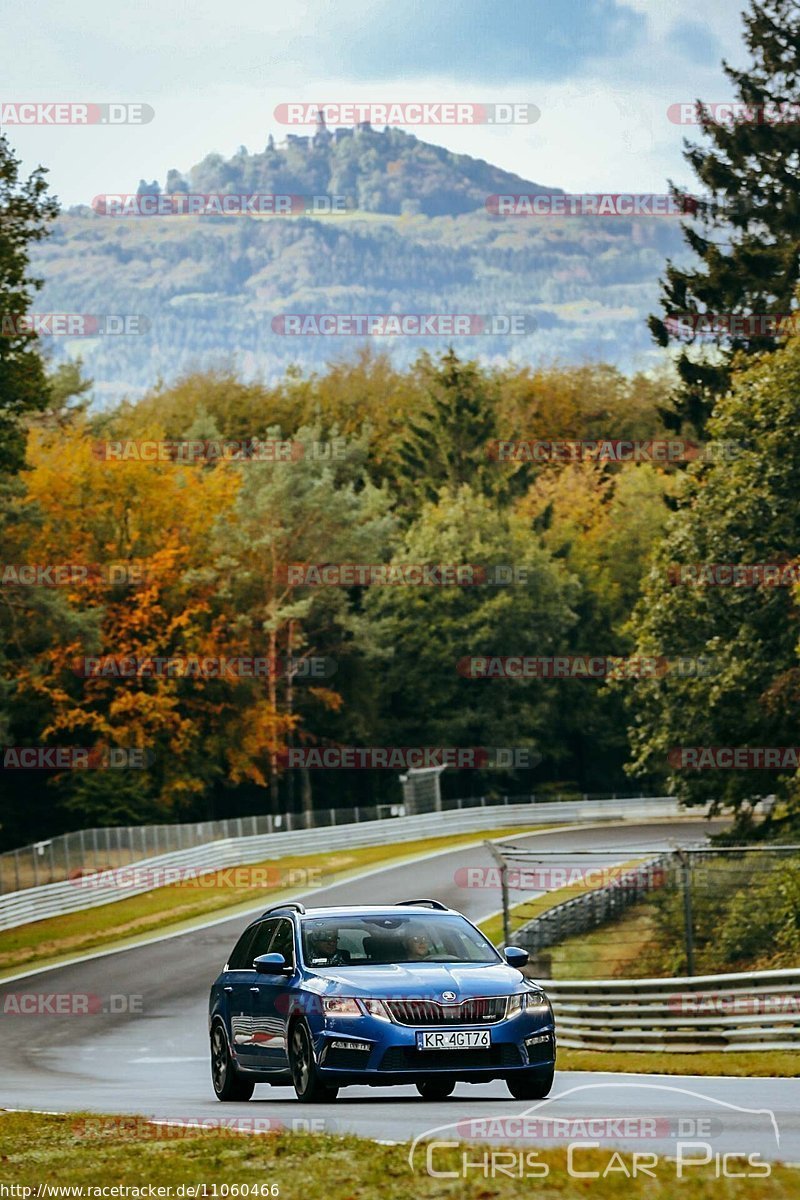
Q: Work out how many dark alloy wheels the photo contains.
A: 2